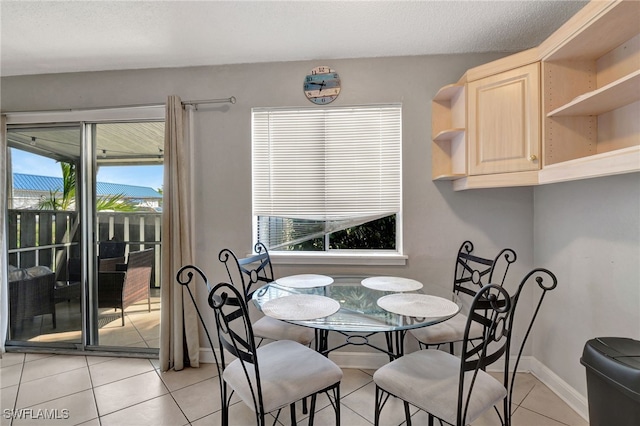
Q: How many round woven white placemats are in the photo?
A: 4